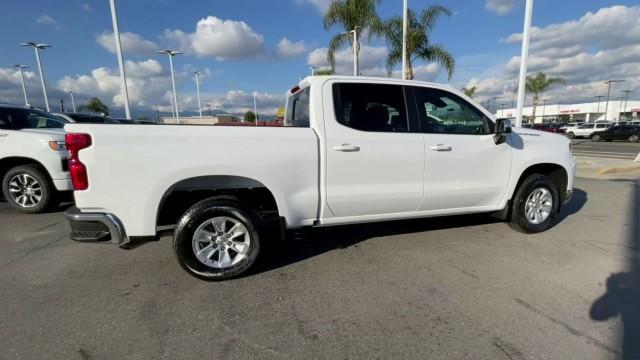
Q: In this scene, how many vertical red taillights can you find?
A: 1